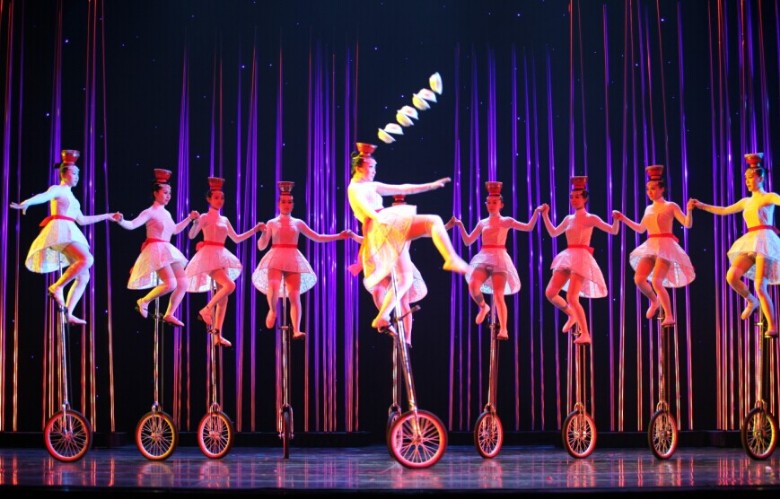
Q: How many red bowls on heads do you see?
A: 10